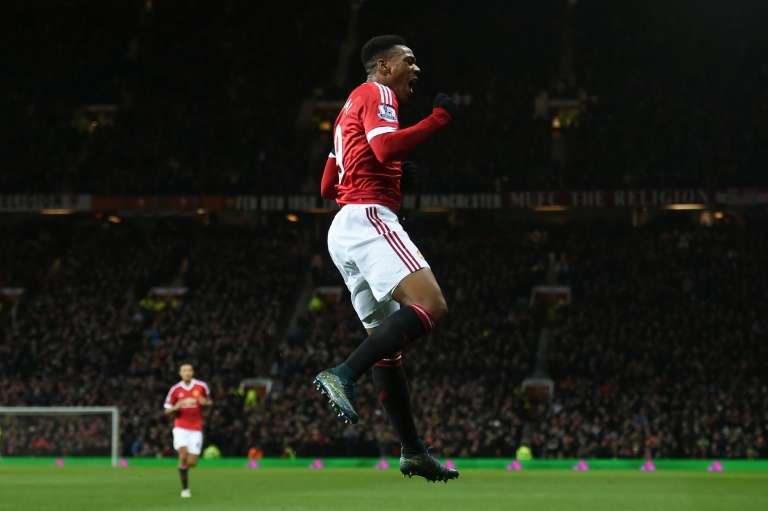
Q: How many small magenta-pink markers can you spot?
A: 10